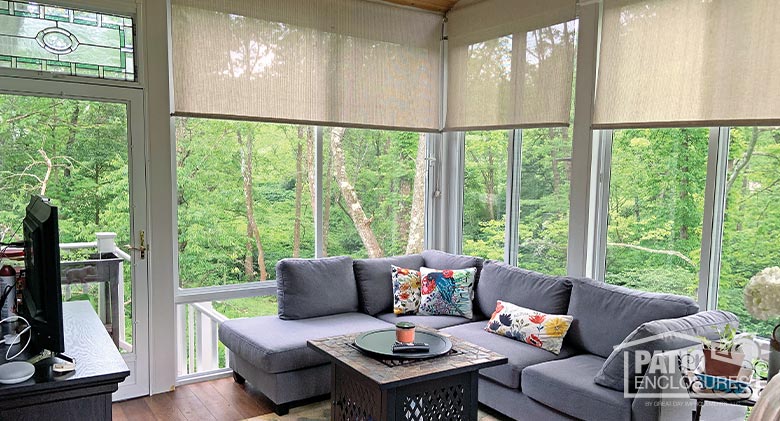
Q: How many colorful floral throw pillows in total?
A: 3